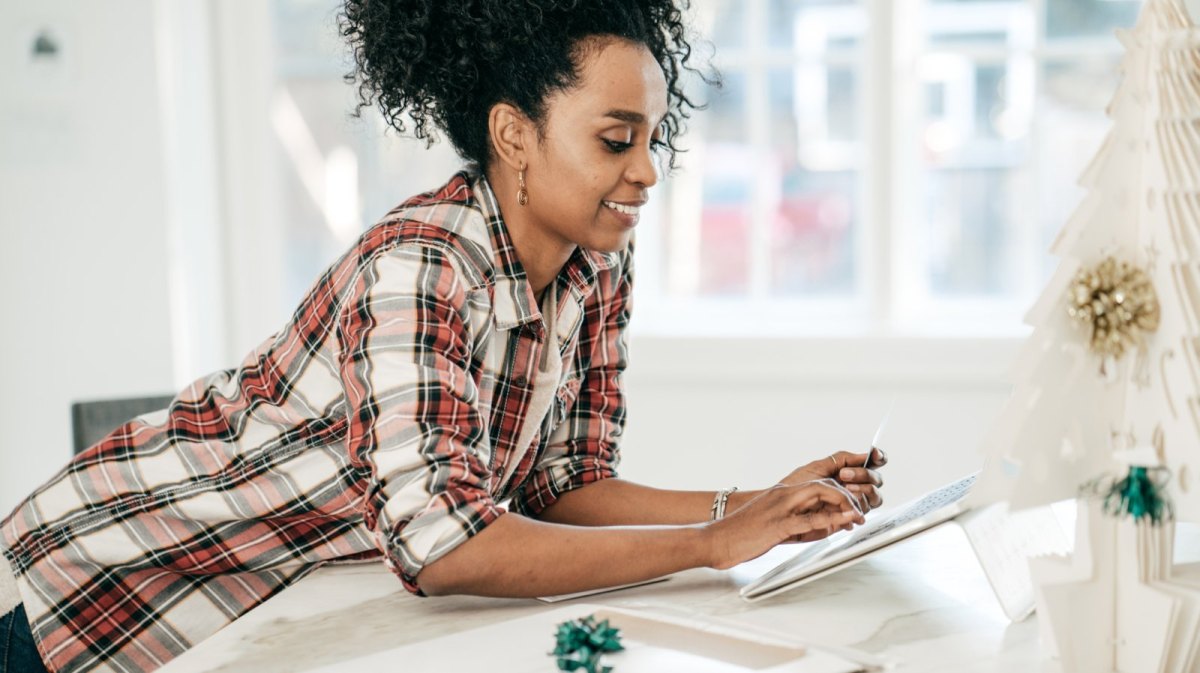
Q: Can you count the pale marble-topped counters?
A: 1